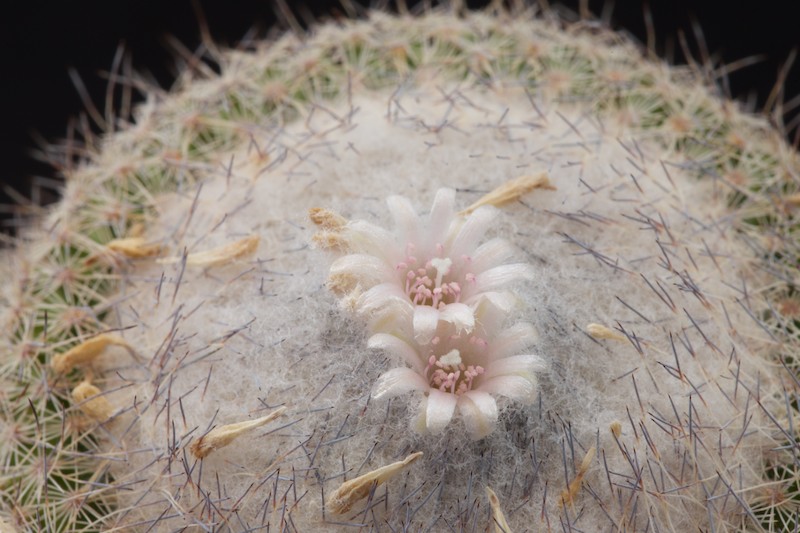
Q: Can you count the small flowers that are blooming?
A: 2